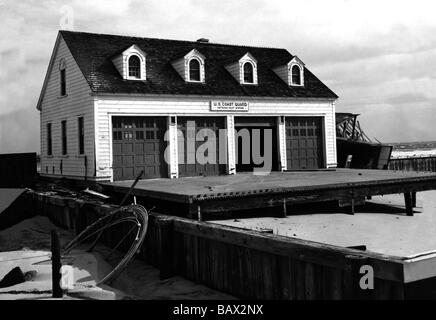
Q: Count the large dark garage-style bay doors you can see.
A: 4